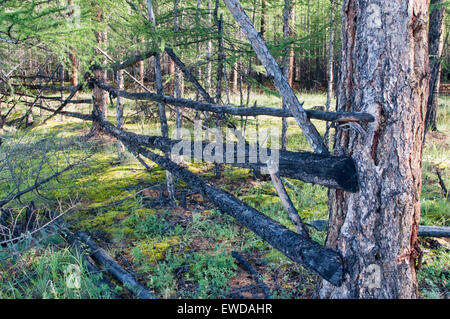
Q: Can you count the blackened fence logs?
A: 3